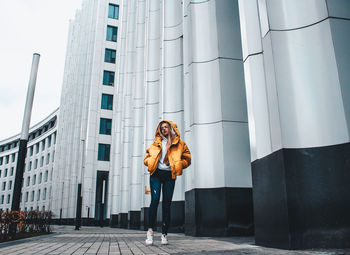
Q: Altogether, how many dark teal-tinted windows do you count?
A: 7